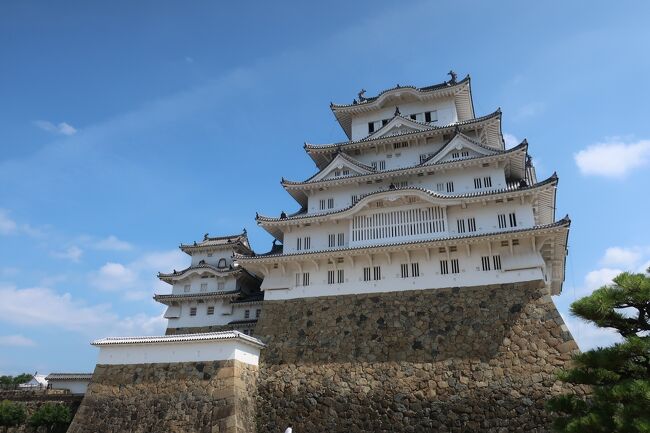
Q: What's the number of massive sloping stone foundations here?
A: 2